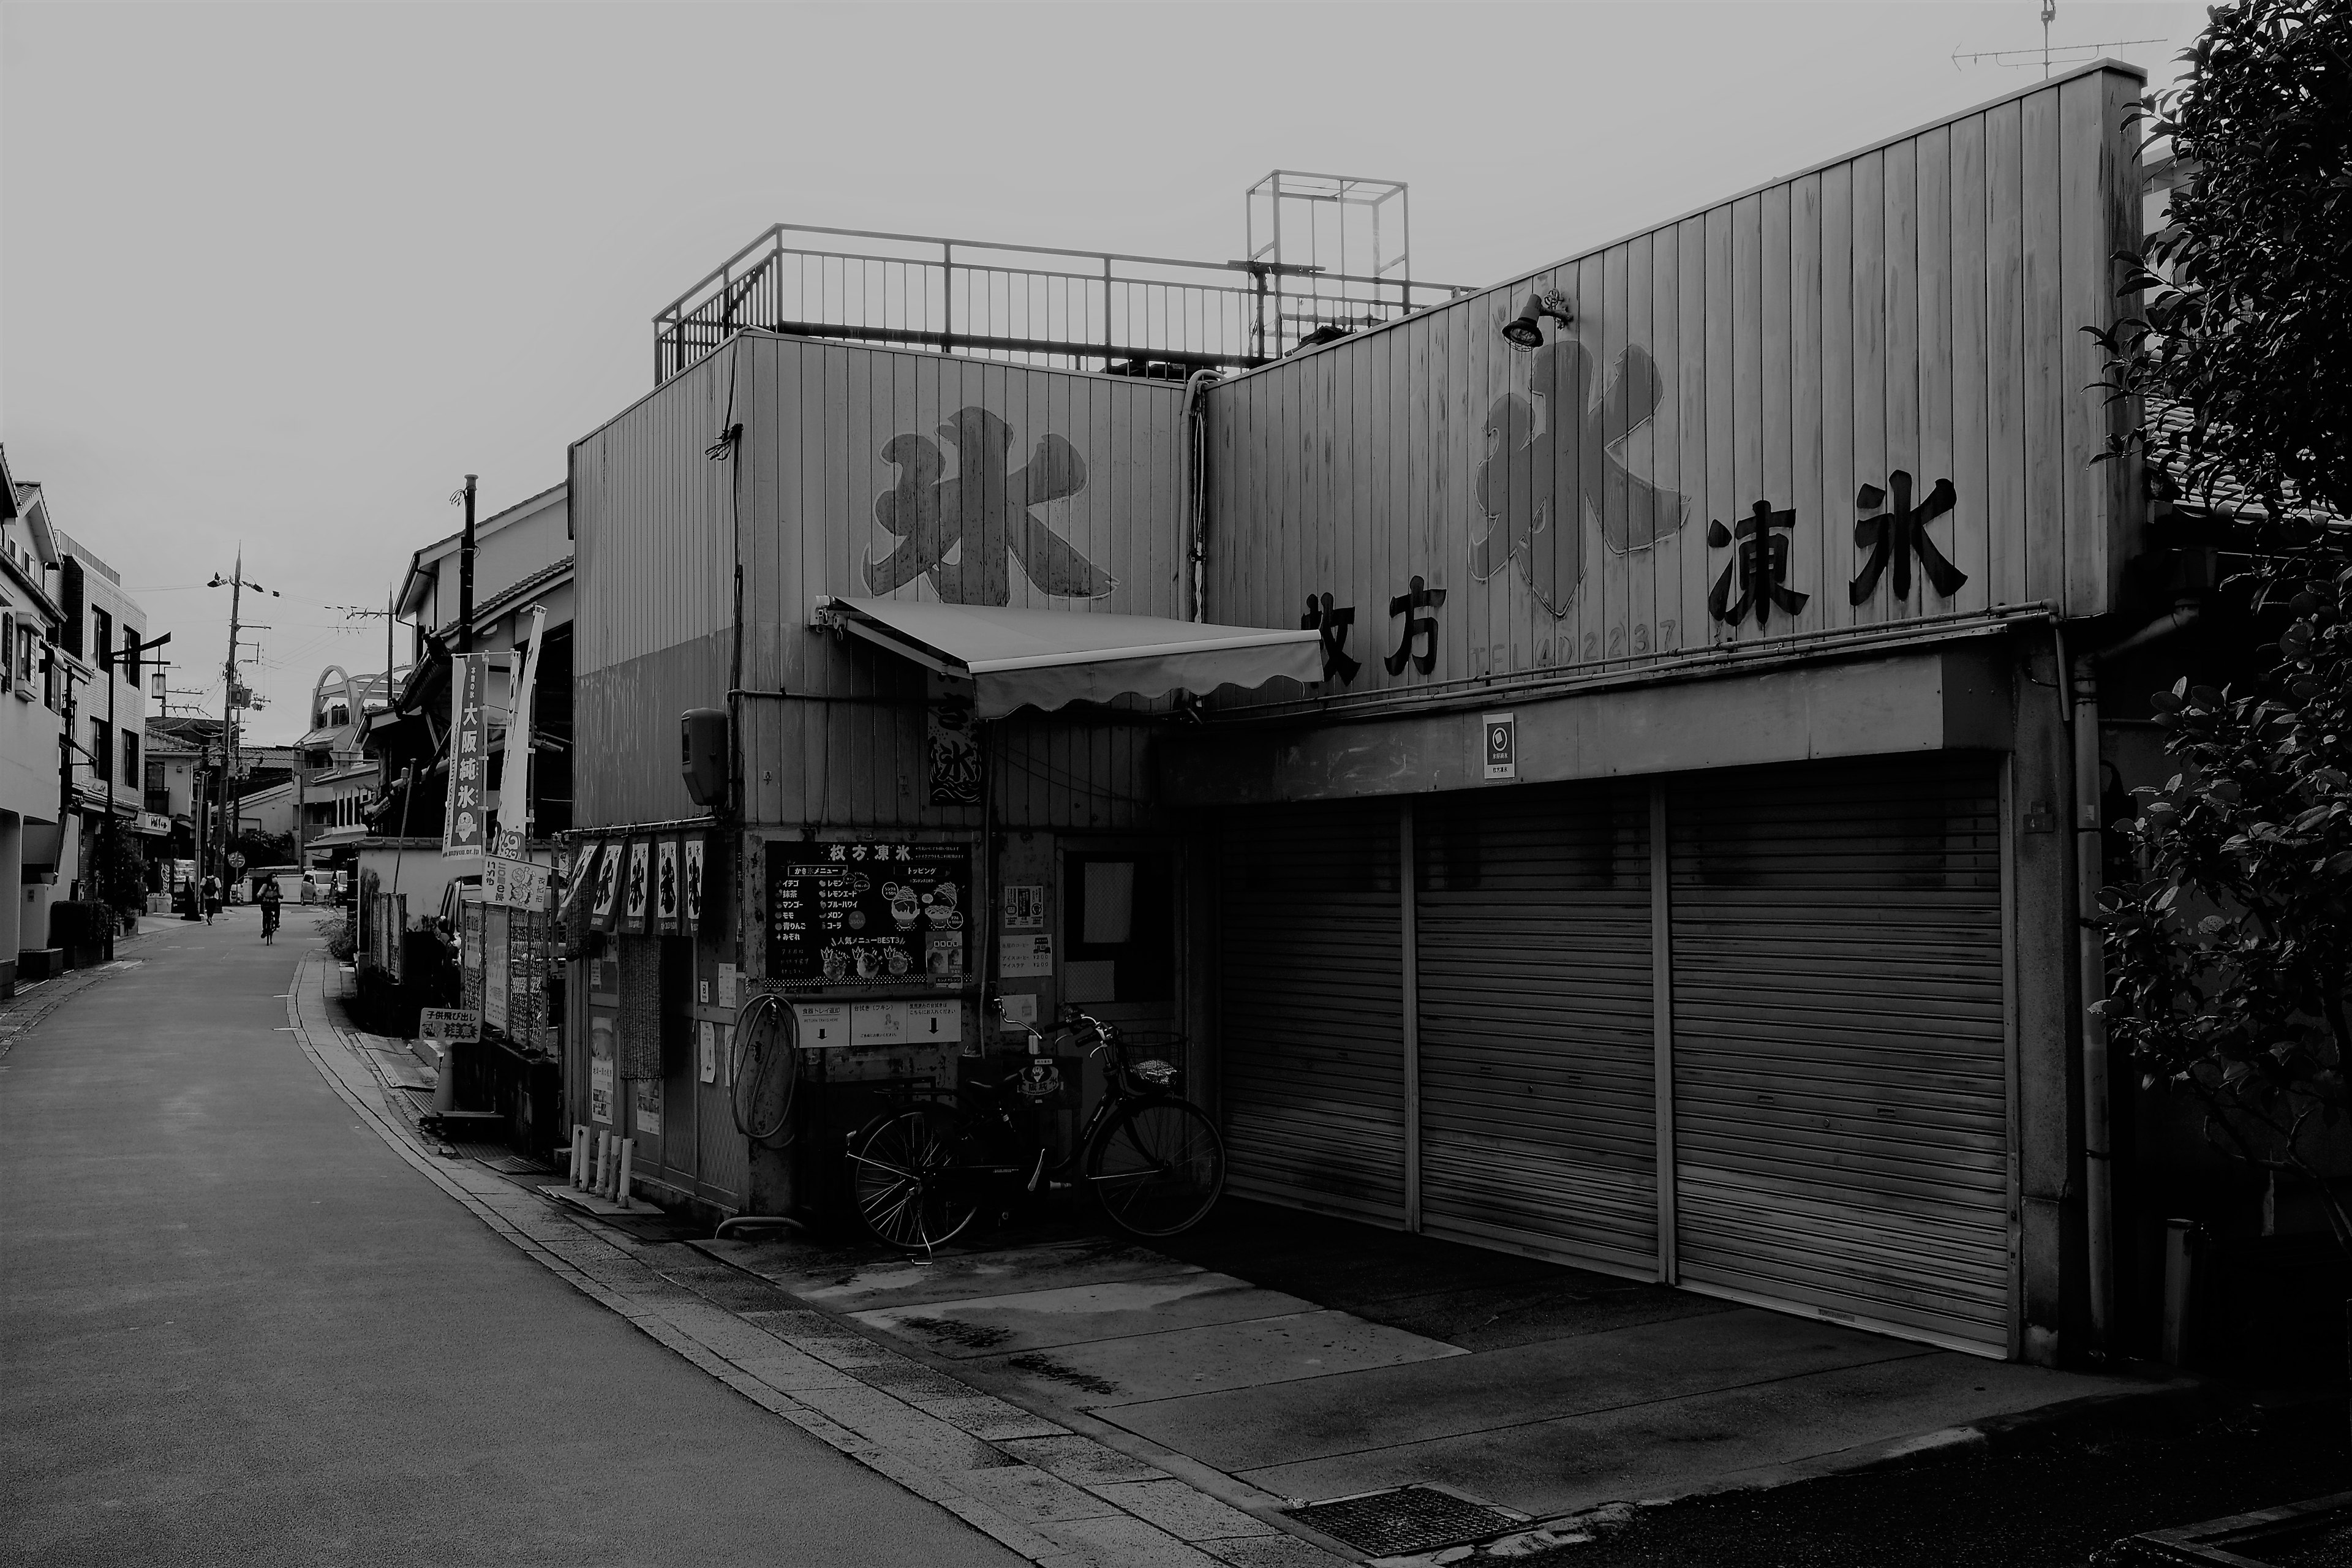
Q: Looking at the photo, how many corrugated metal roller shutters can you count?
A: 3